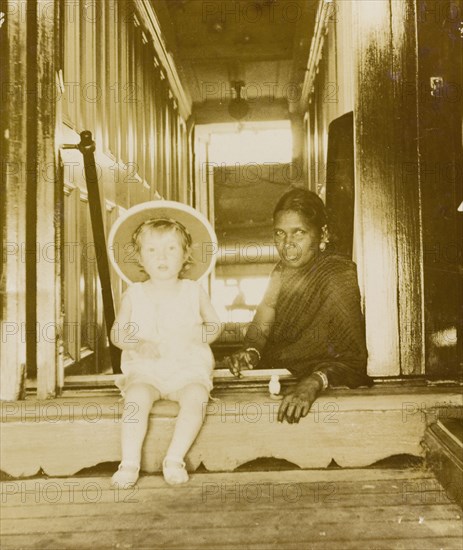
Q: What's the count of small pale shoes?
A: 2